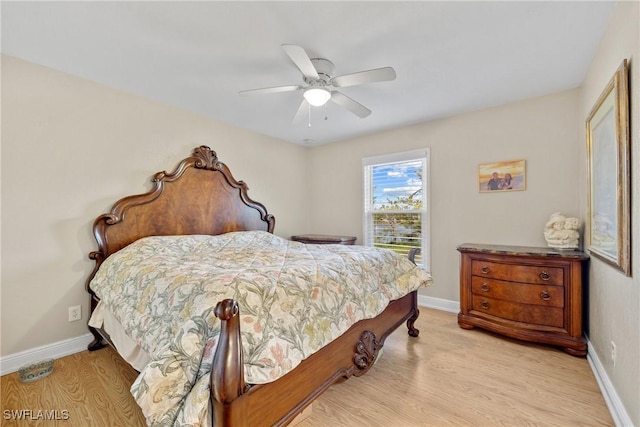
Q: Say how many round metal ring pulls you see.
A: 5